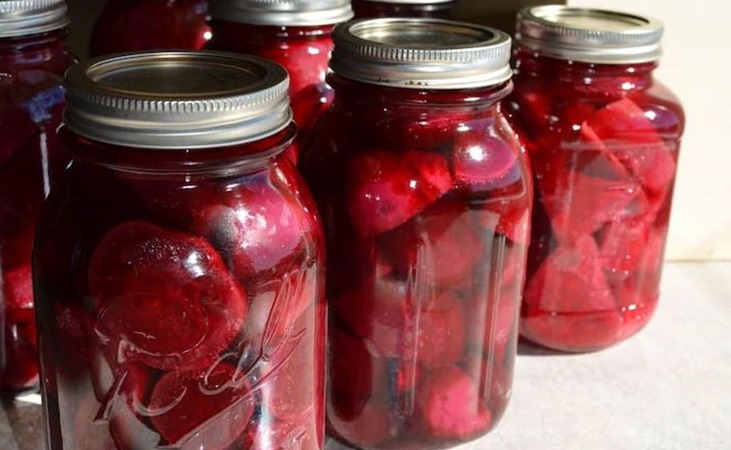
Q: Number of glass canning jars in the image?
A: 7